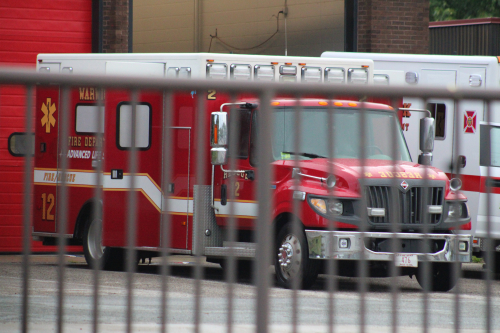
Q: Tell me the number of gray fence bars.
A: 15